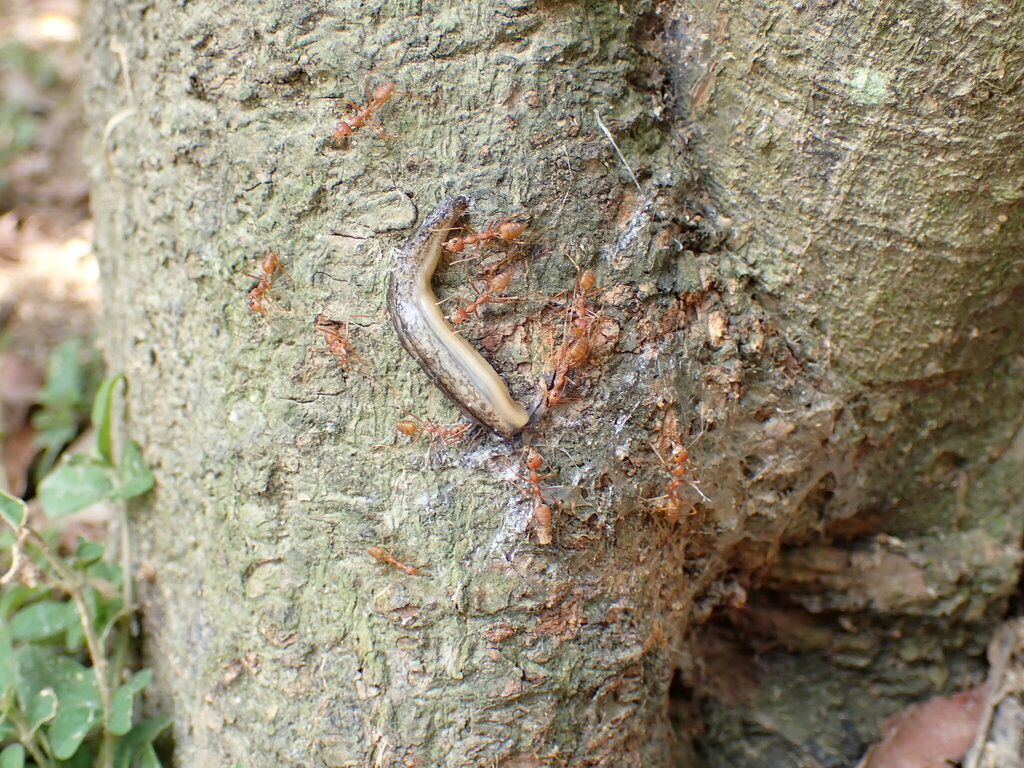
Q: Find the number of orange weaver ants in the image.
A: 11